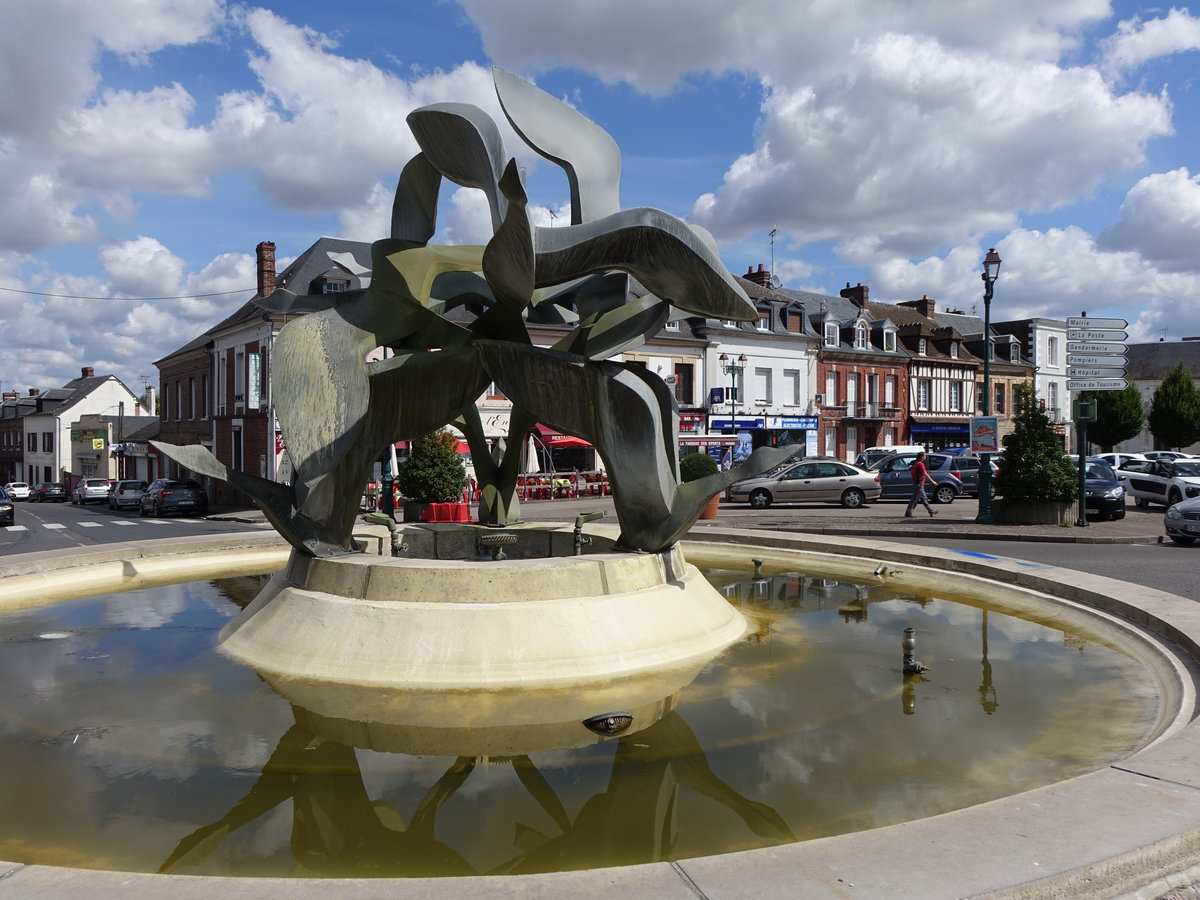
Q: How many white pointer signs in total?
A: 6